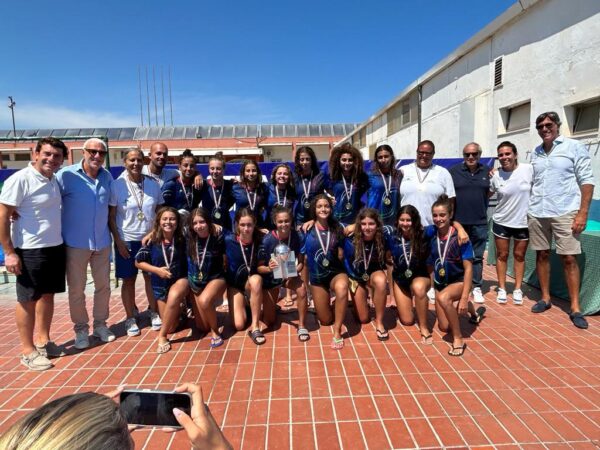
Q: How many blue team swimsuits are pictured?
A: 15